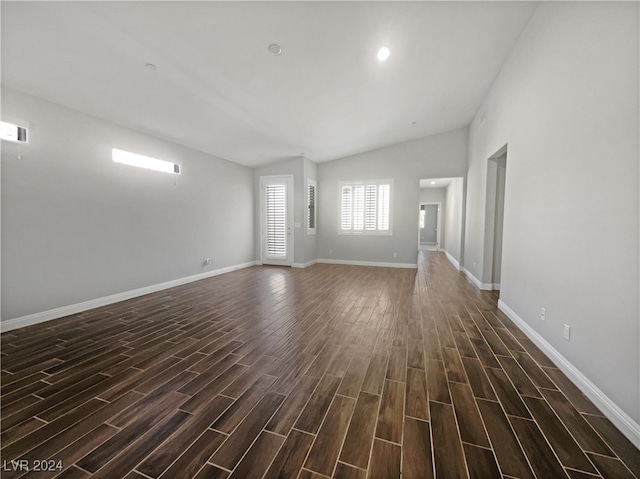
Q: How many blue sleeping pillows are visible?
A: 0